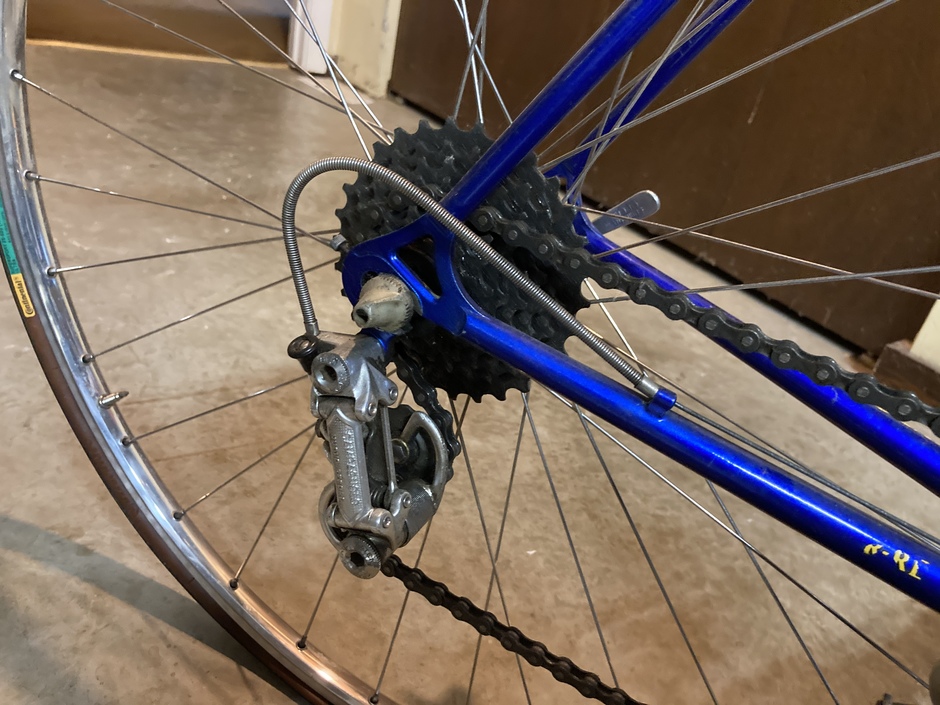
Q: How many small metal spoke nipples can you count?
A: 9